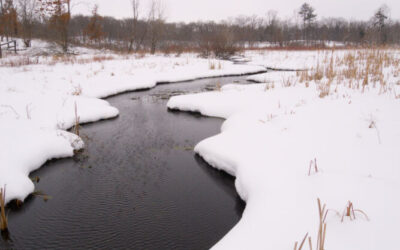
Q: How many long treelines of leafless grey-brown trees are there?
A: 1